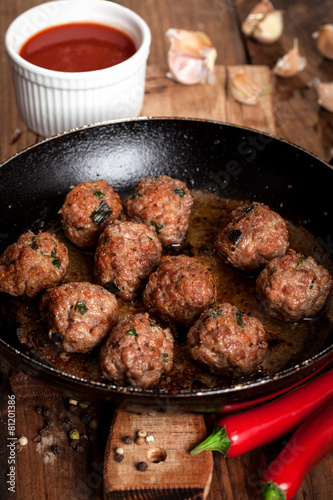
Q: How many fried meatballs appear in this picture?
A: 10